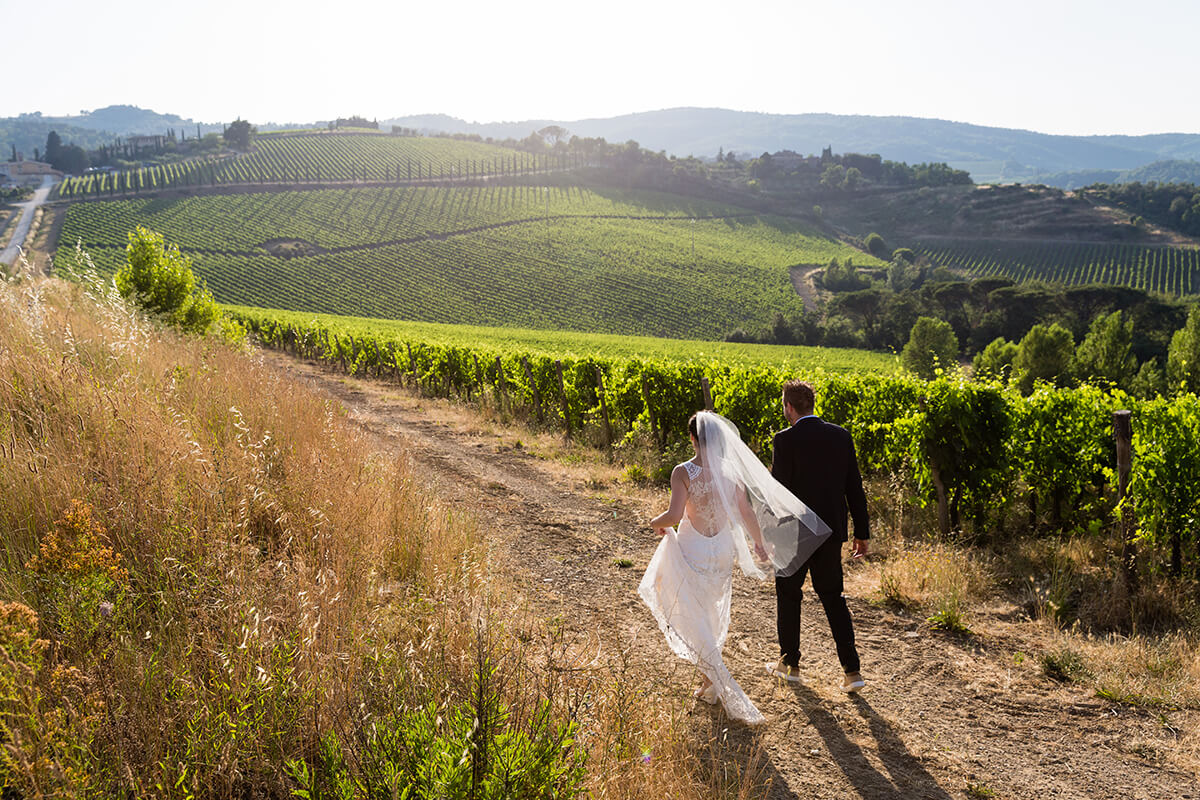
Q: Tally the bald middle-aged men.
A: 0